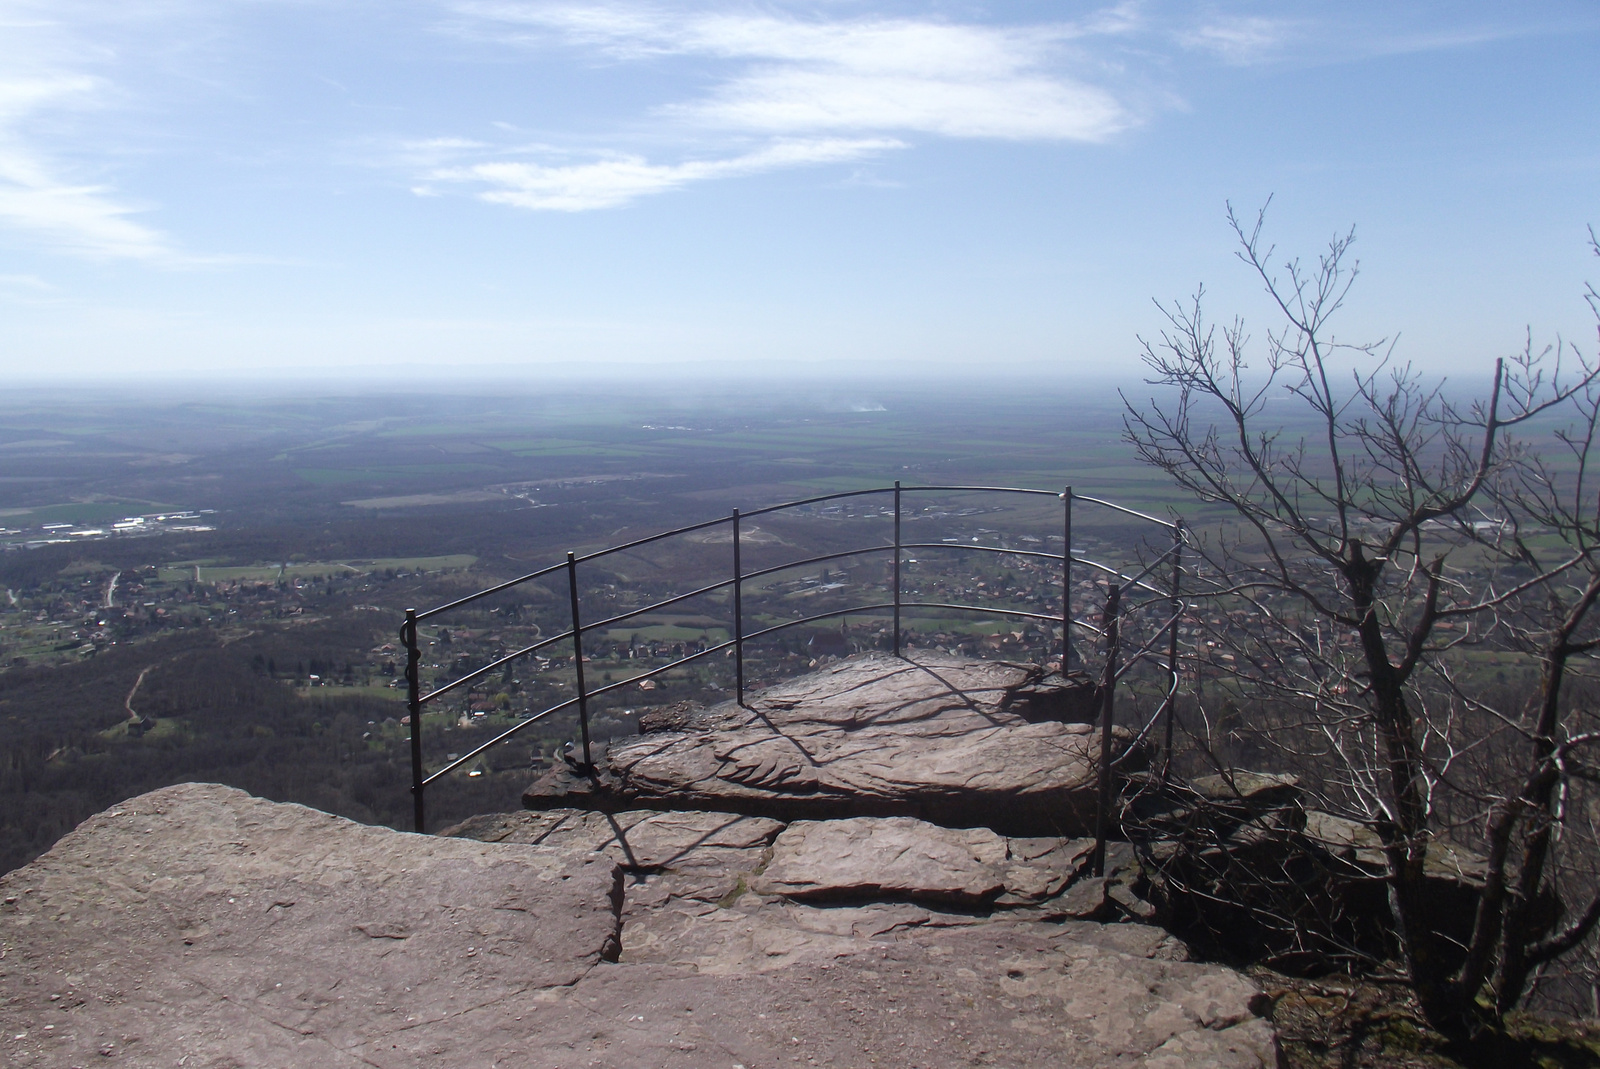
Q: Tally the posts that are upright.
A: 7